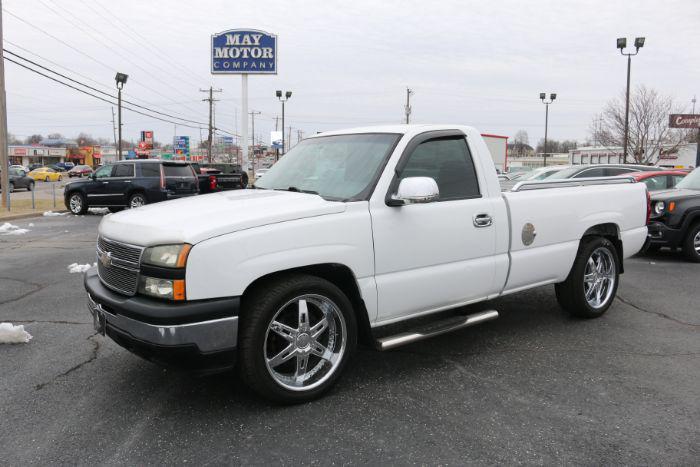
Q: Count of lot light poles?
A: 4